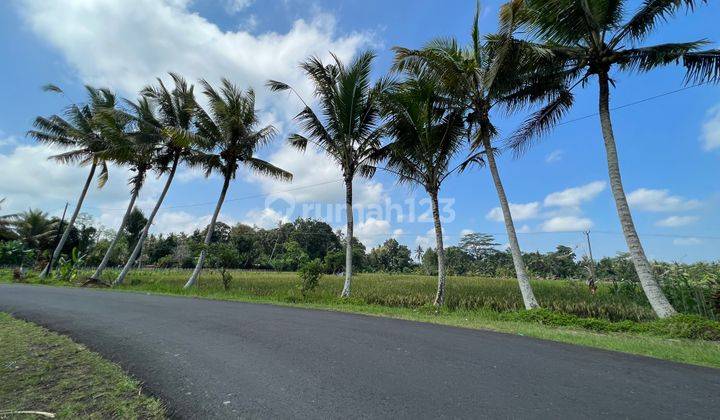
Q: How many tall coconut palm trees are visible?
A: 8